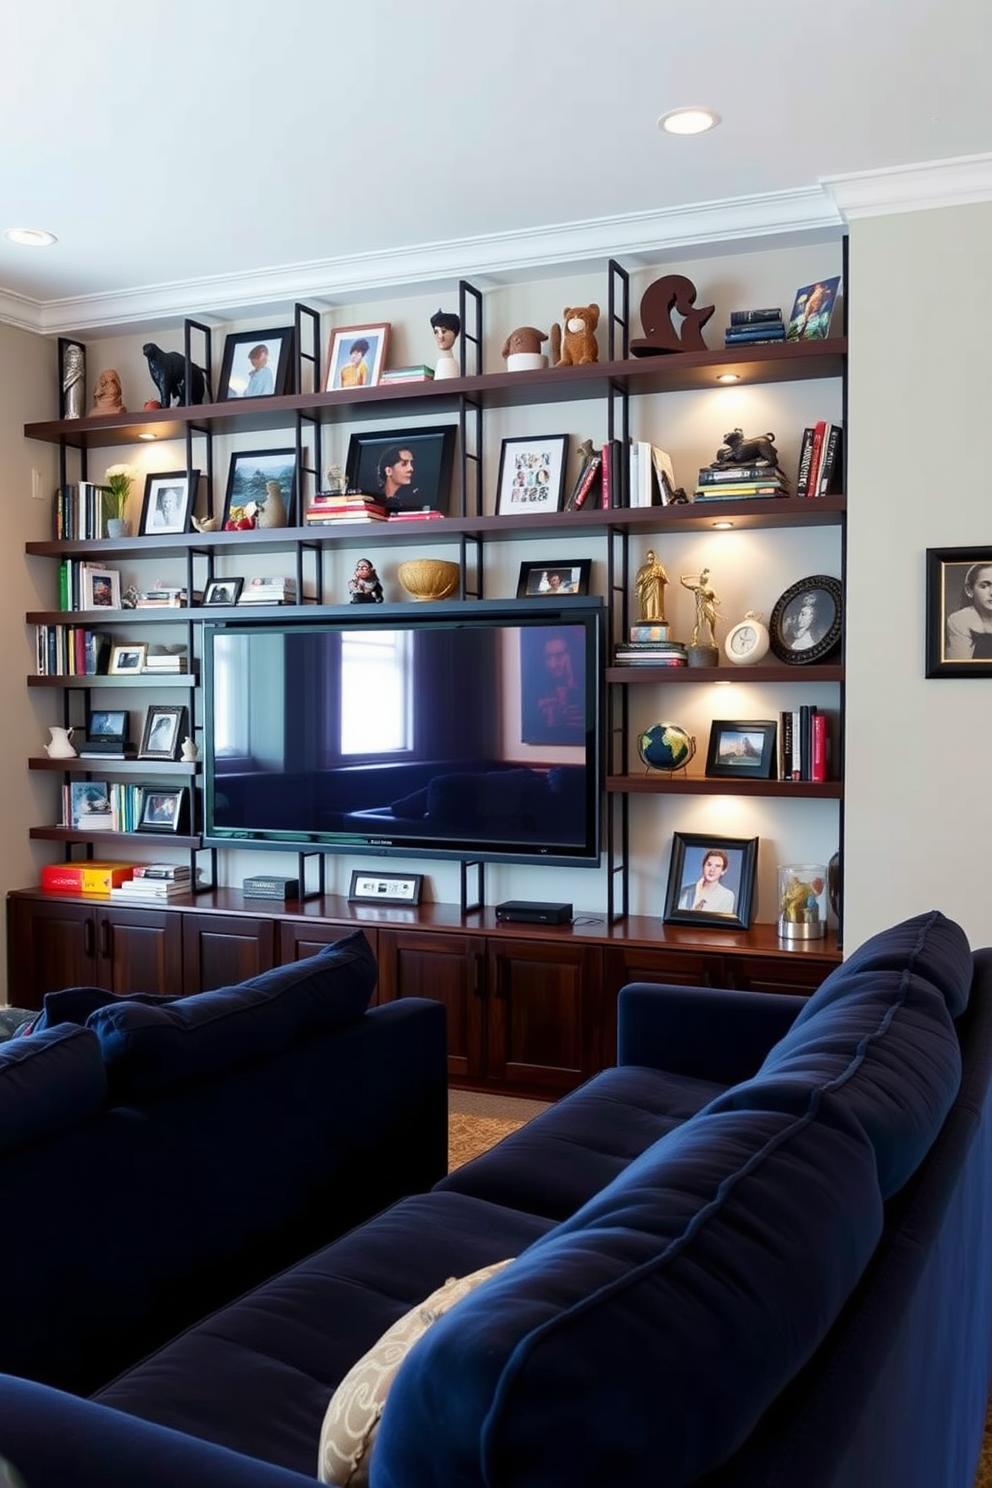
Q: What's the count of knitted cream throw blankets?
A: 0